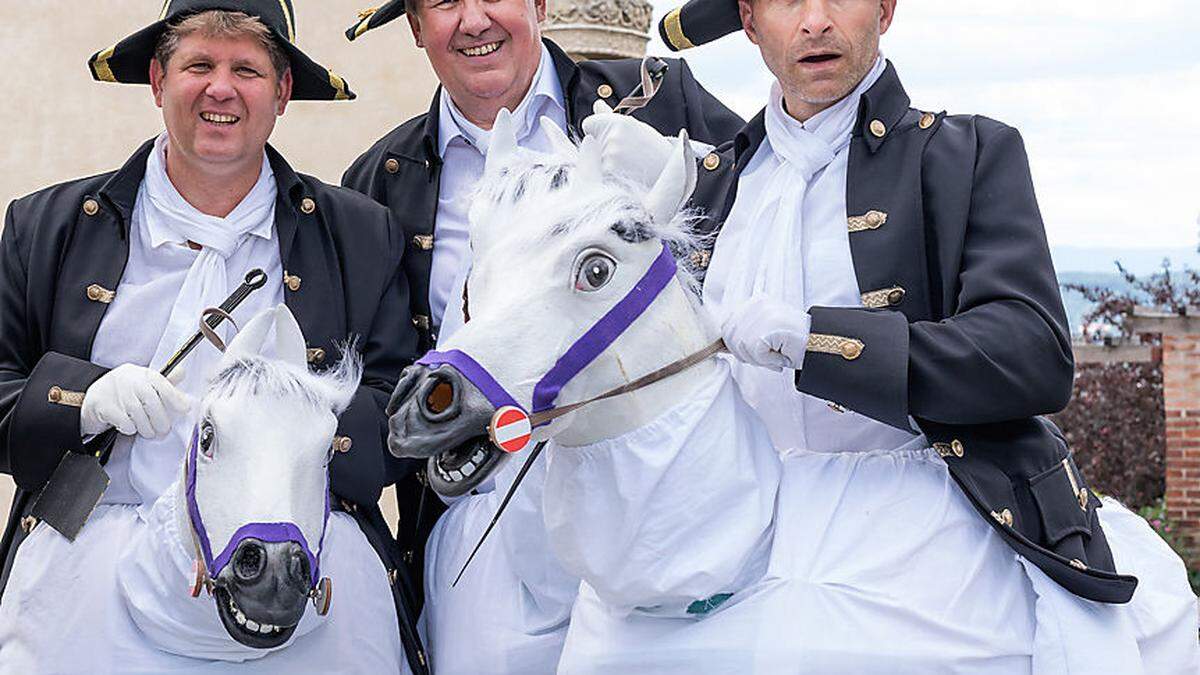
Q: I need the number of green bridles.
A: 0